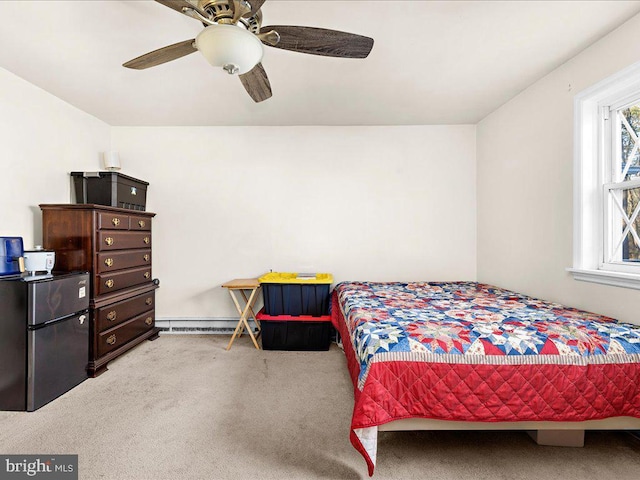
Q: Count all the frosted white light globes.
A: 1